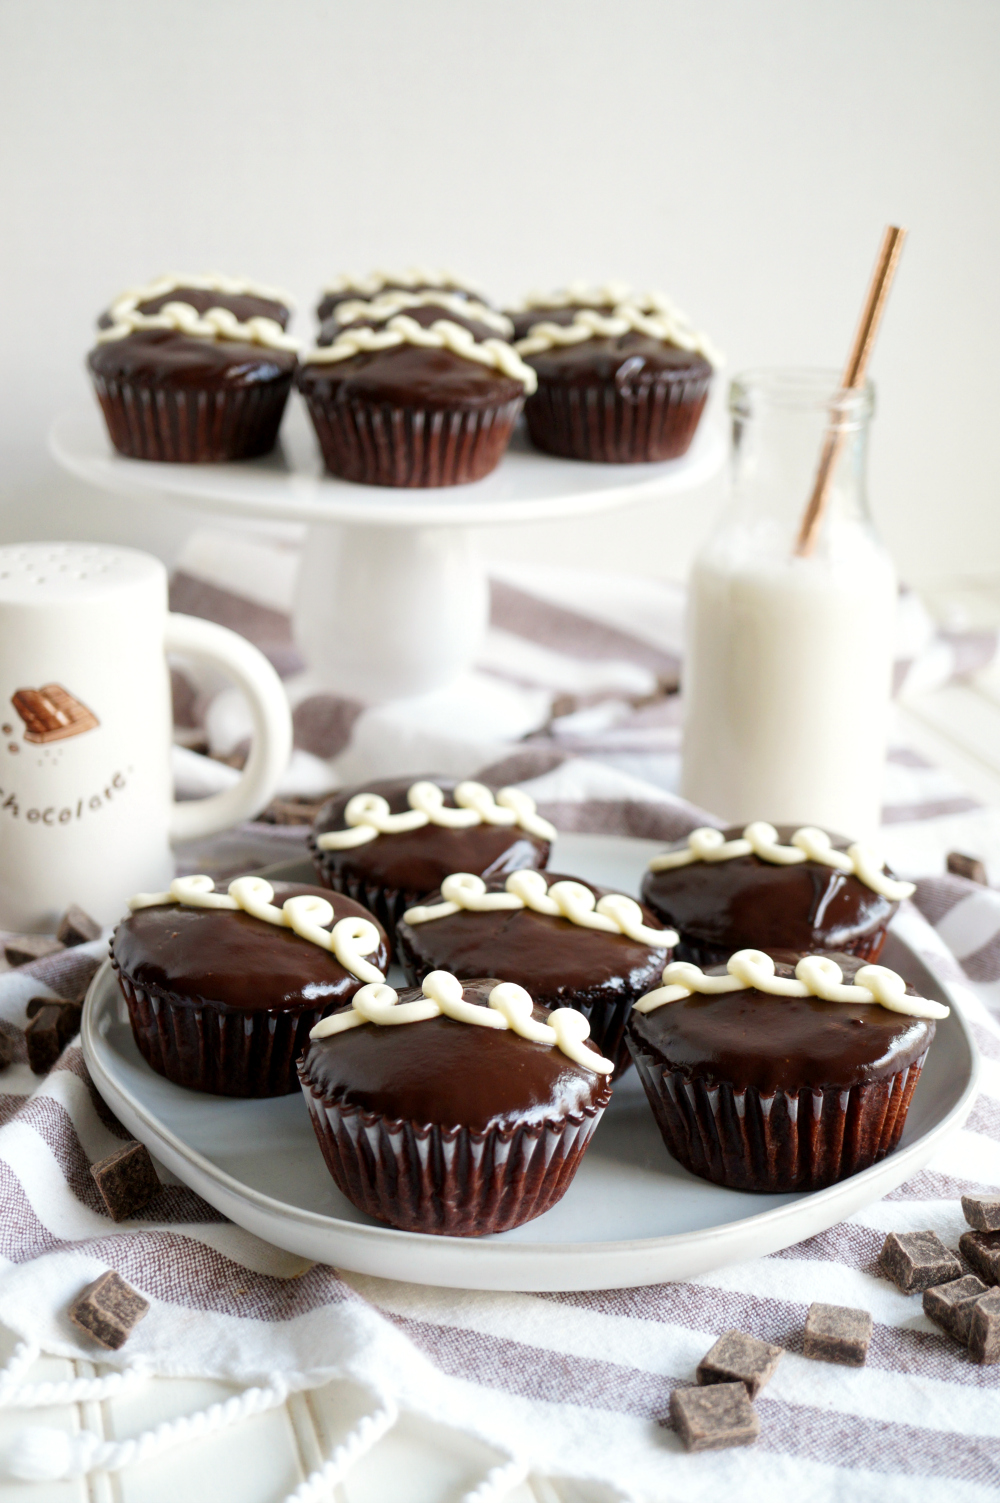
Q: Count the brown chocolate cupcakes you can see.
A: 13